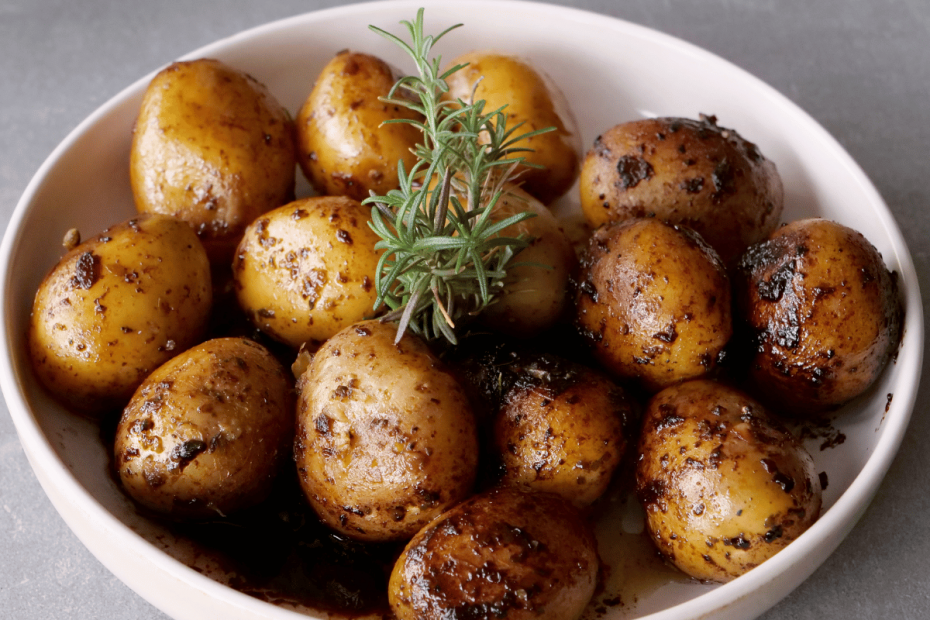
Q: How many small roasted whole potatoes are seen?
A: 14